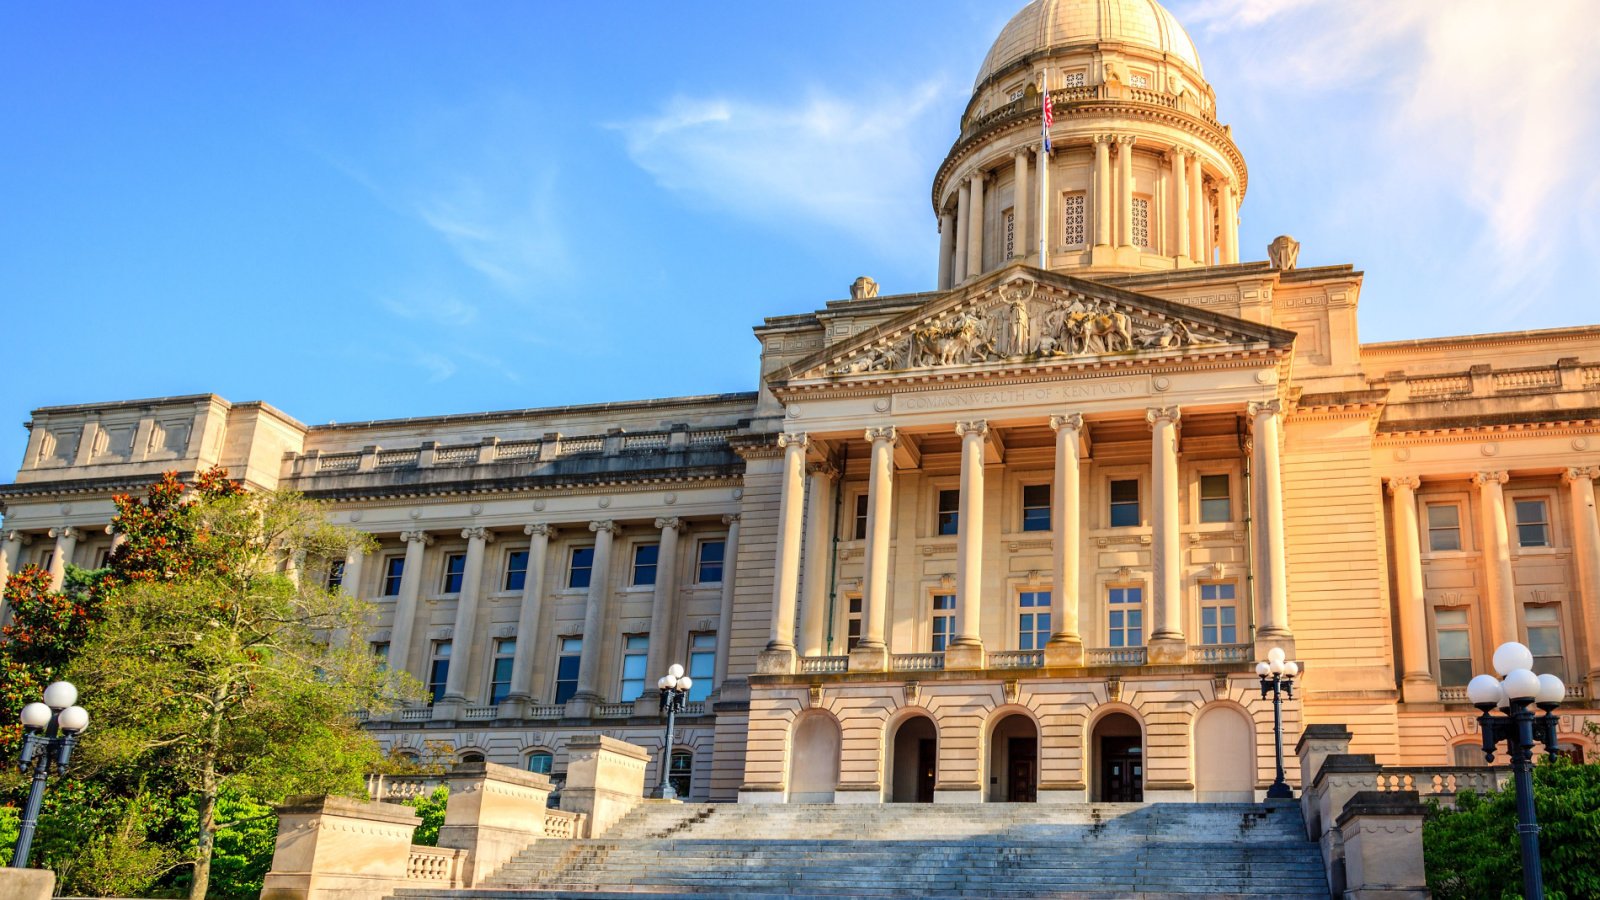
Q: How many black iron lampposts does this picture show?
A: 4